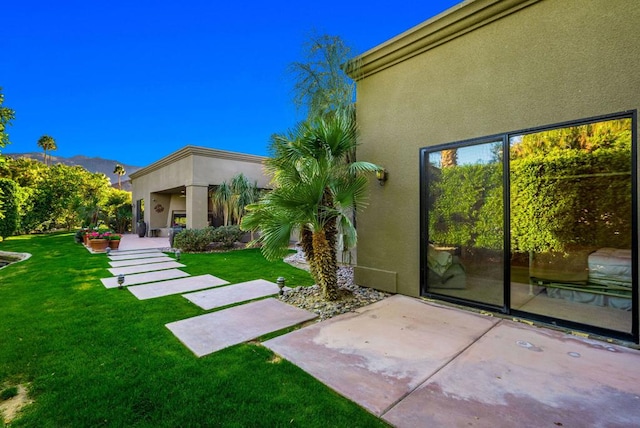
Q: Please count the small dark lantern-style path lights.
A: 4